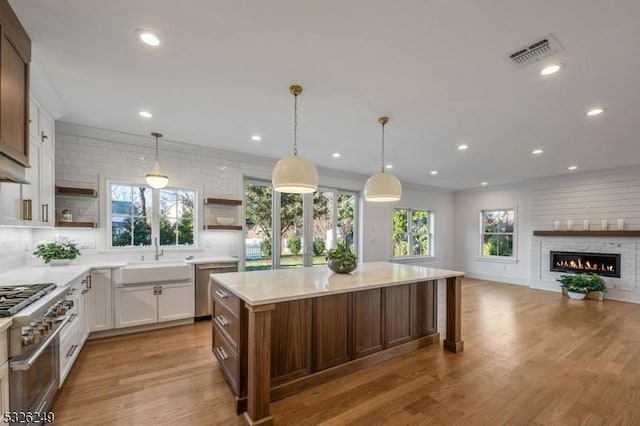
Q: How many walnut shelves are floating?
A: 4